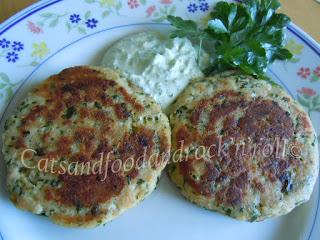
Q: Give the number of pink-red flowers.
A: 7